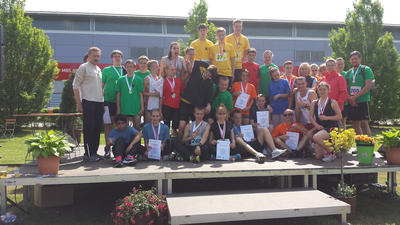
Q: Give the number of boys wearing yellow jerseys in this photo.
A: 3